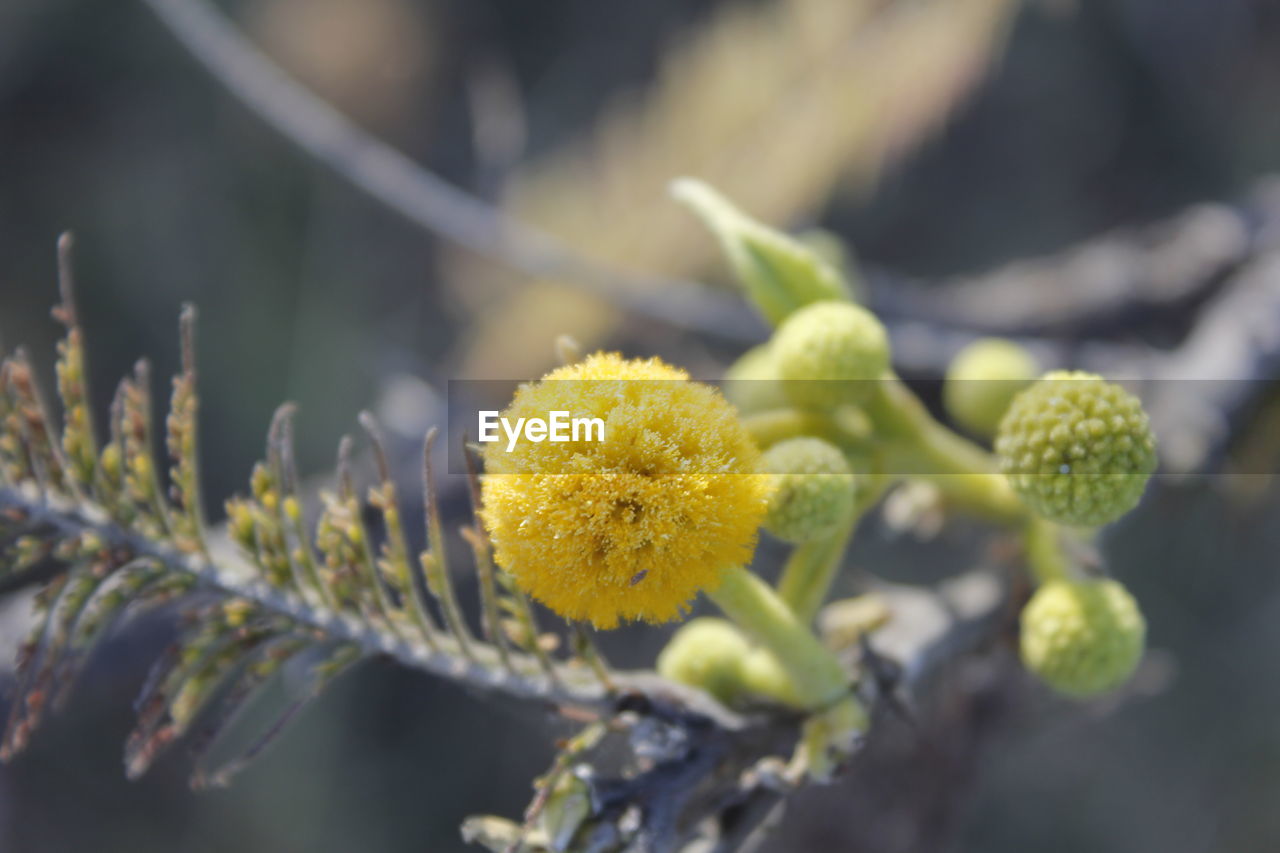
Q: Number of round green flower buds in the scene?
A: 7